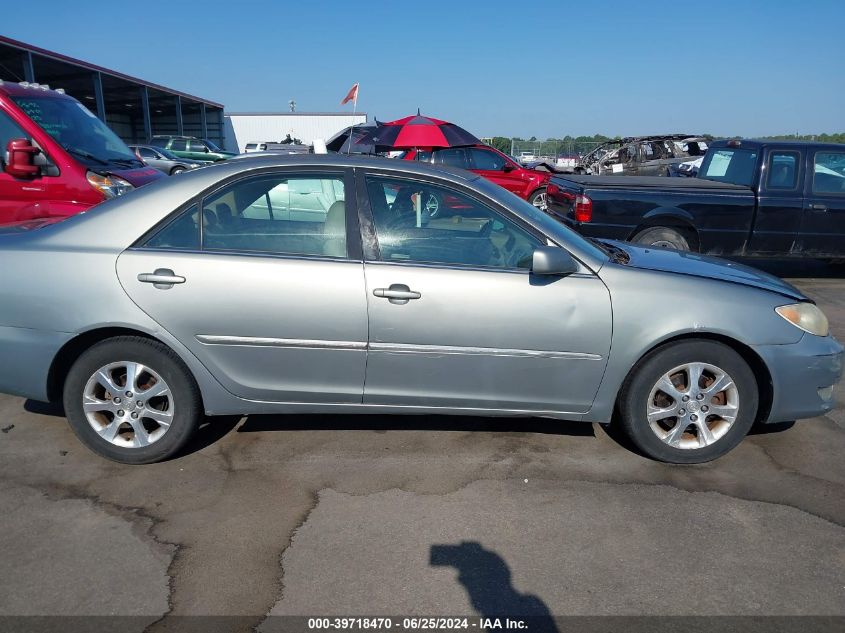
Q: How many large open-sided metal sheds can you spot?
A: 1